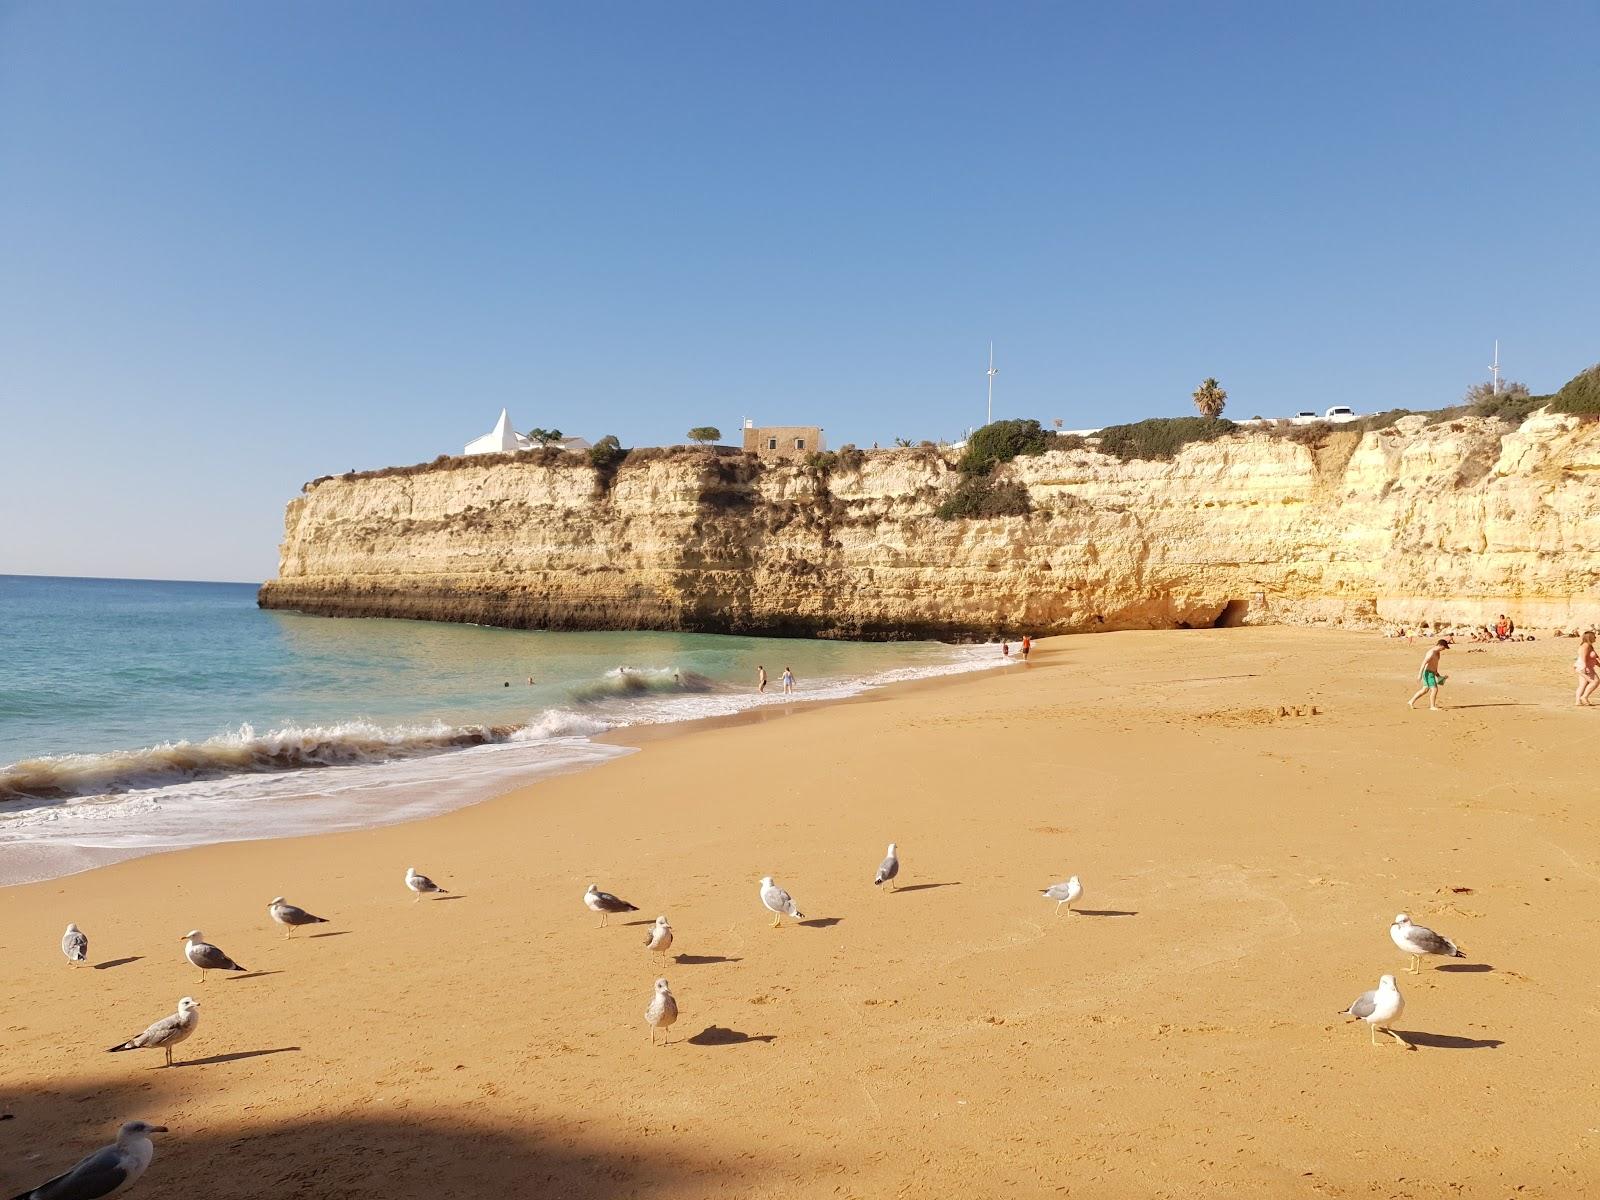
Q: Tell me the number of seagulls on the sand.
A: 14